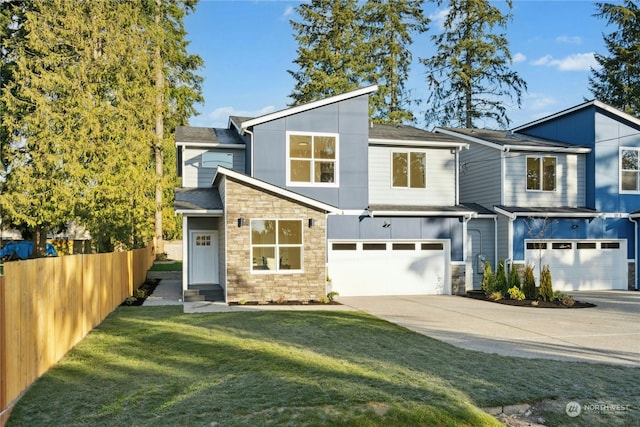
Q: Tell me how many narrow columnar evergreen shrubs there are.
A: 5